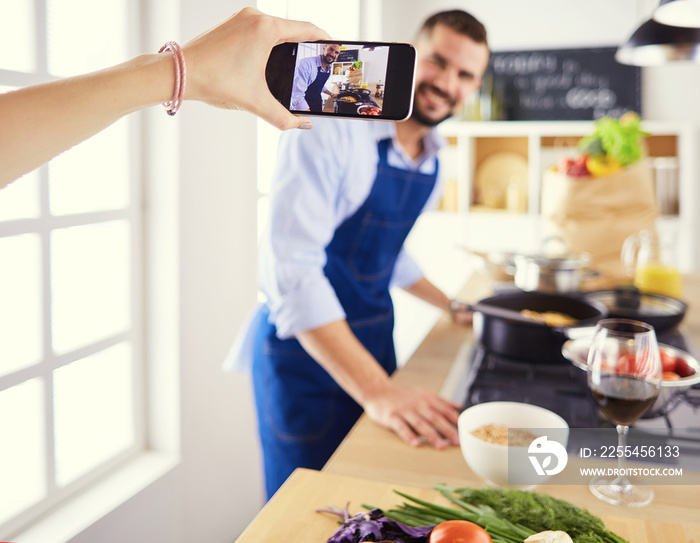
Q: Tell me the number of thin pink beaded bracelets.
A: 2